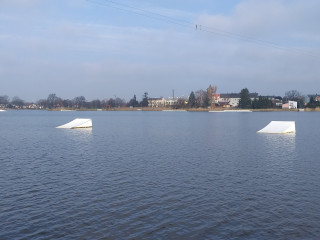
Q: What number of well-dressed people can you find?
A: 0